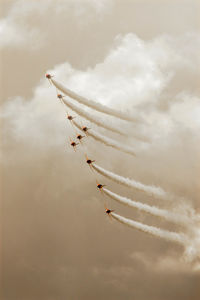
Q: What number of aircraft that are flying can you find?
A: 9